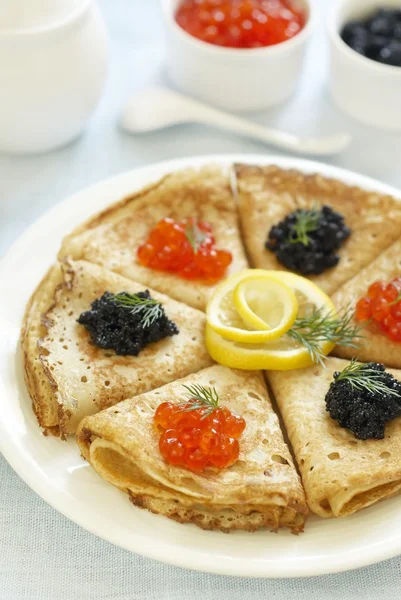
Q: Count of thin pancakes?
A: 6